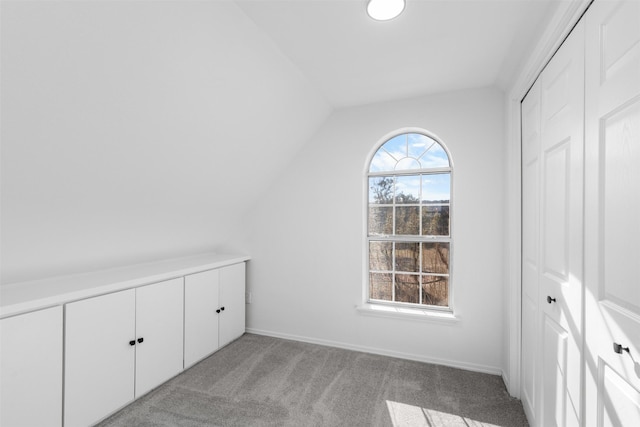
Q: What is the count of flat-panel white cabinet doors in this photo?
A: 5